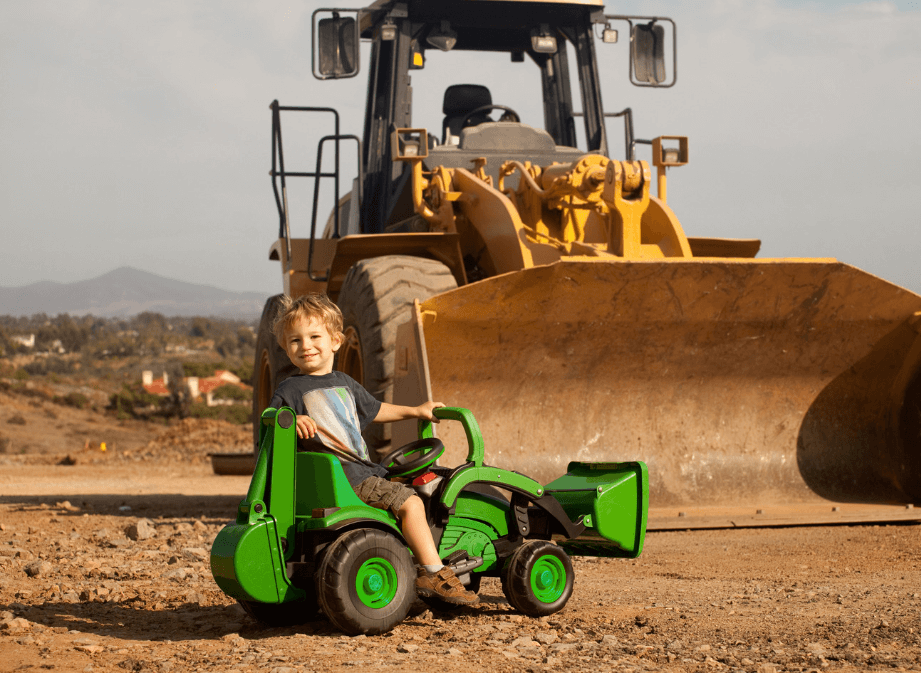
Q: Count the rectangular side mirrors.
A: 2